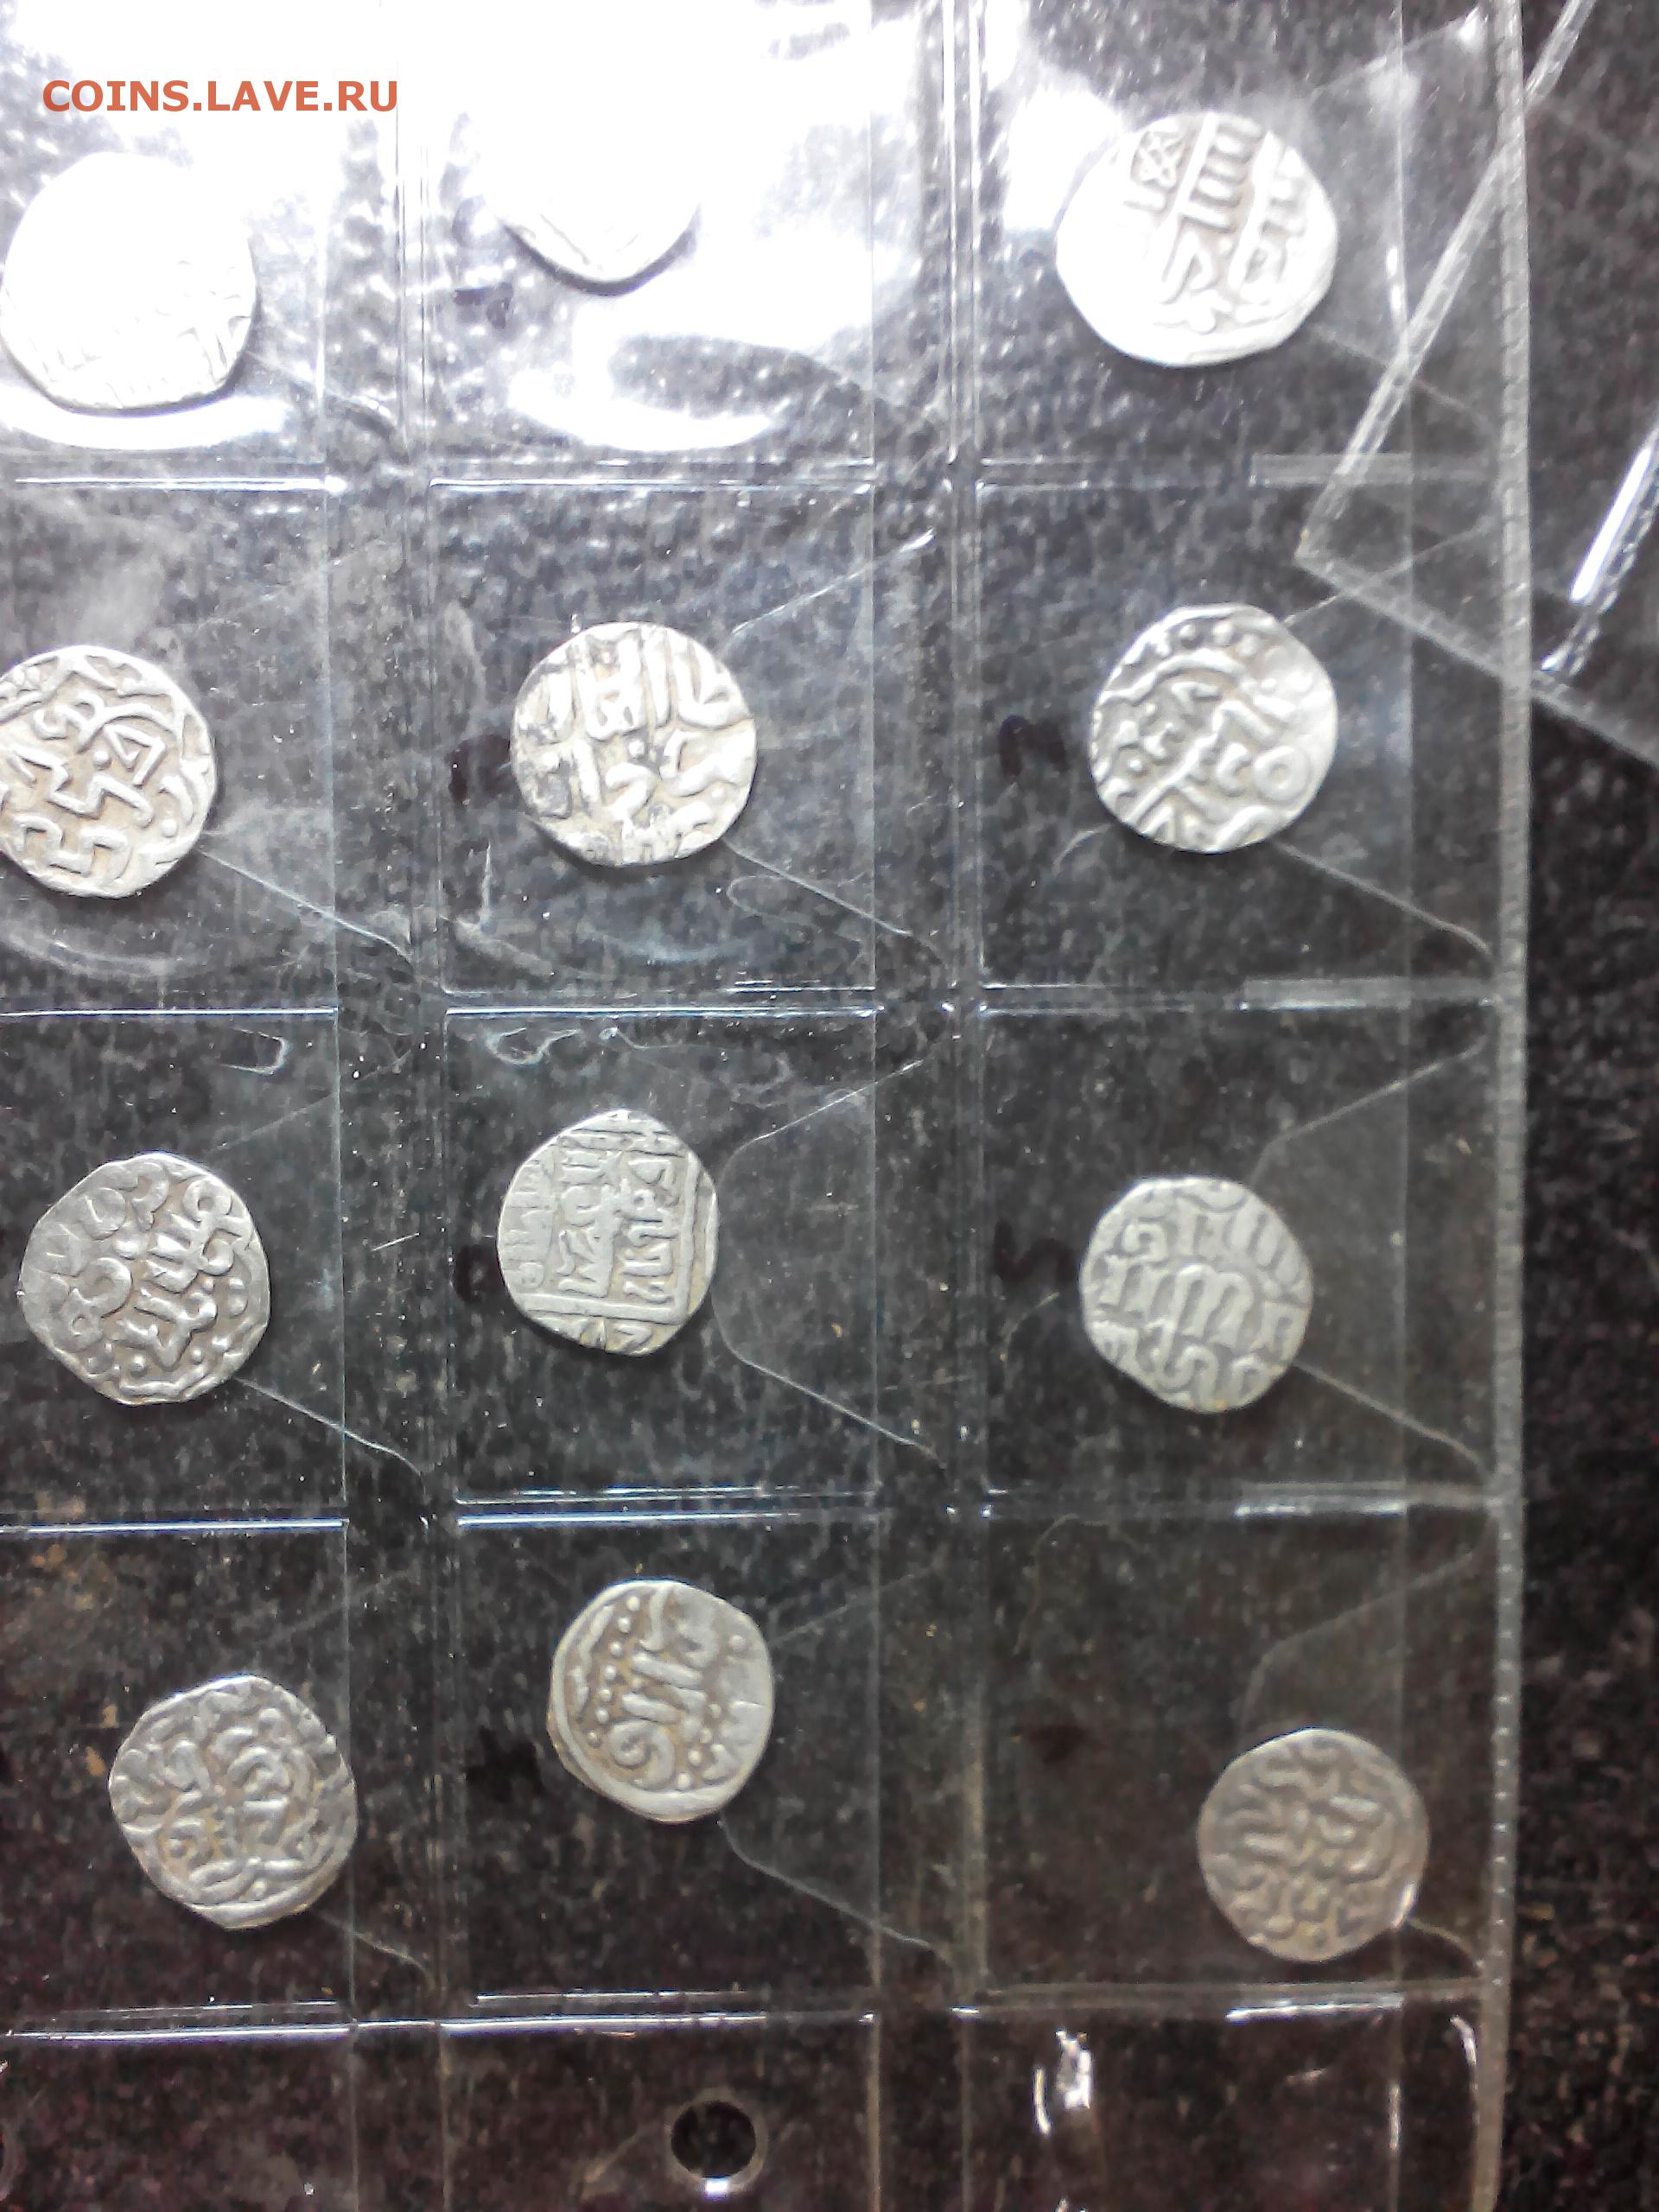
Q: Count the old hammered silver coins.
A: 12